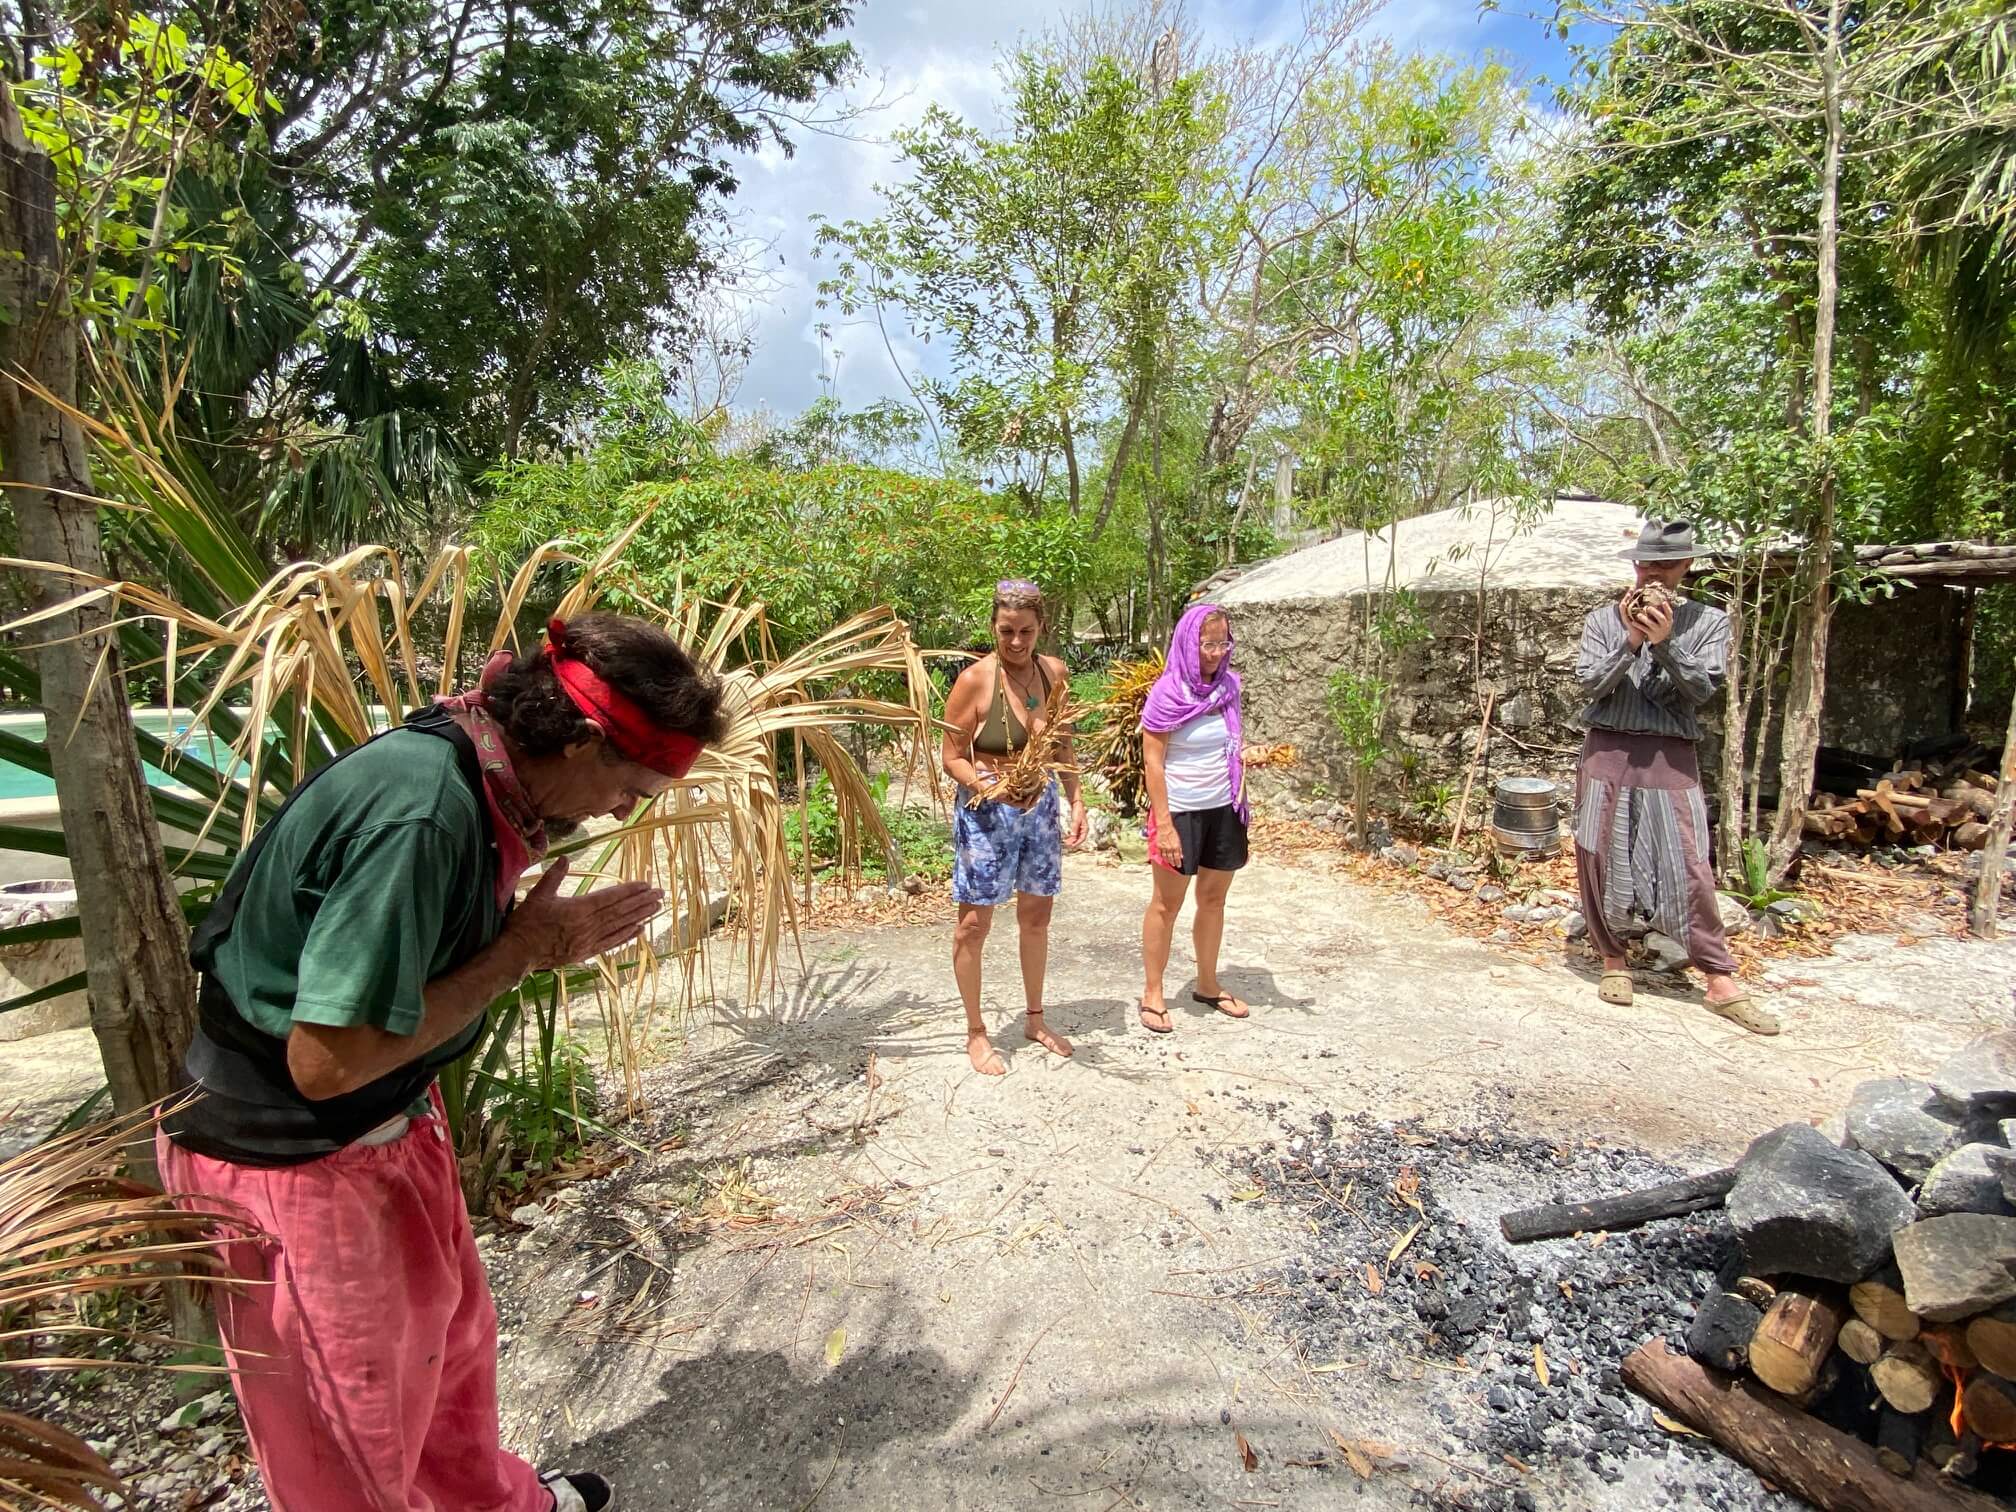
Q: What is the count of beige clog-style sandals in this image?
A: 2